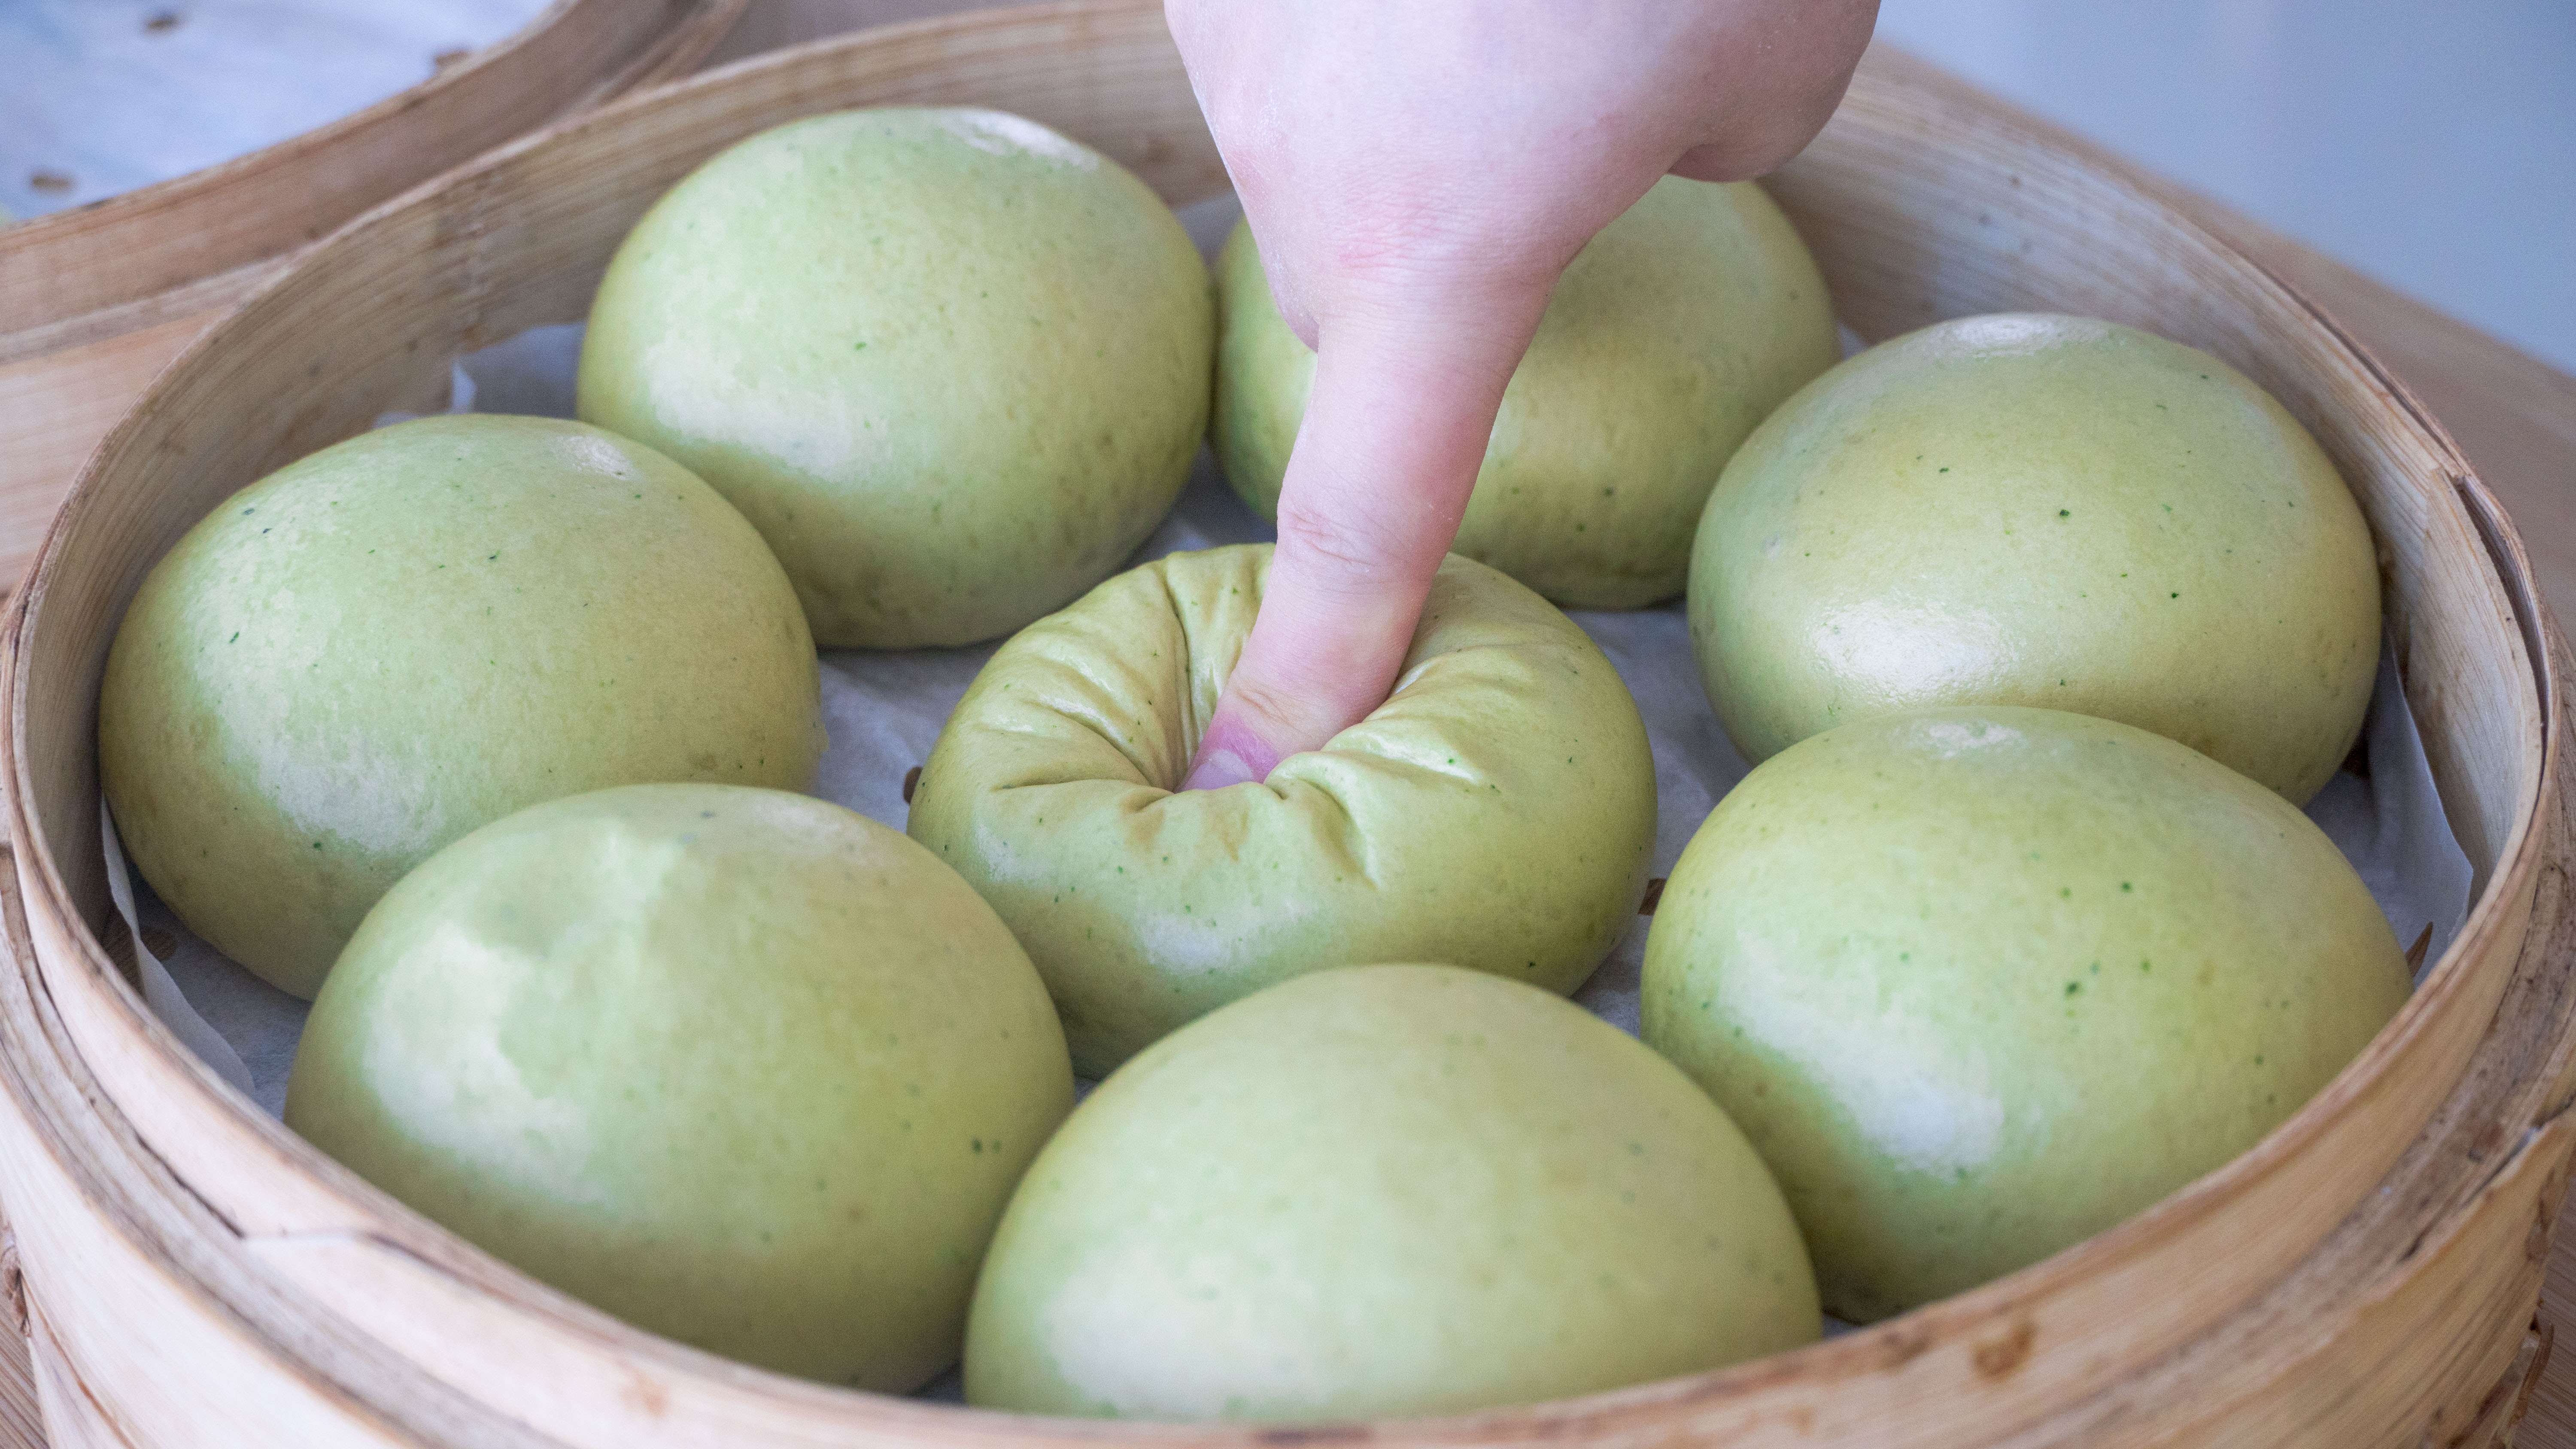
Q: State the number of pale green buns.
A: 8